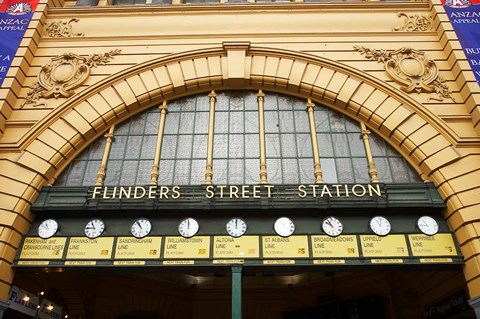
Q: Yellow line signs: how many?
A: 9